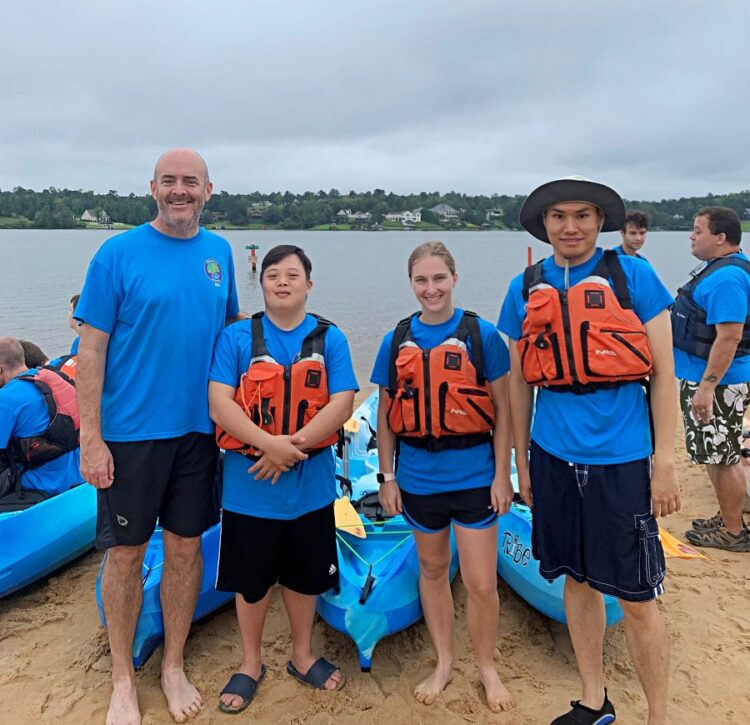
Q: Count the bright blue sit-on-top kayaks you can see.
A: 4